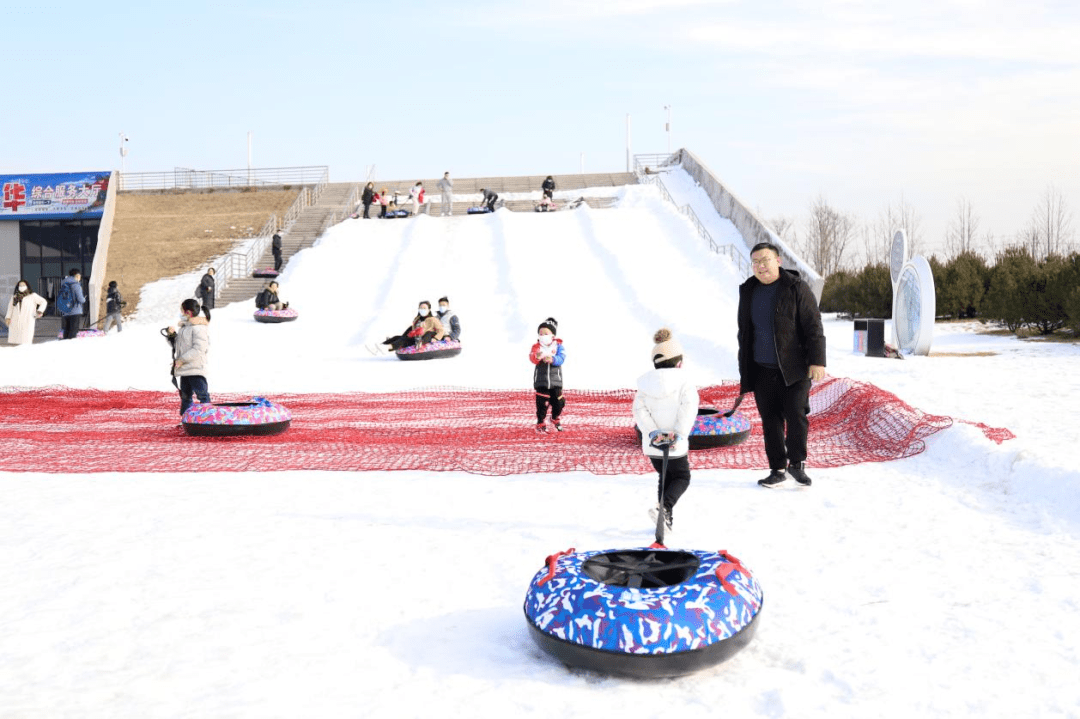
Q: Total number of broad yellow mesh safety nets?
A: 0